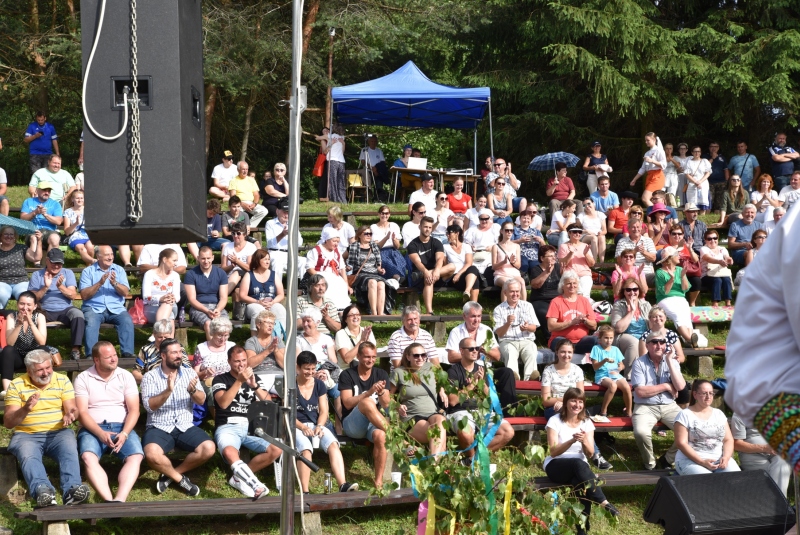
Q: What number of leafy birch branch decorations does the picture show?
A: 1